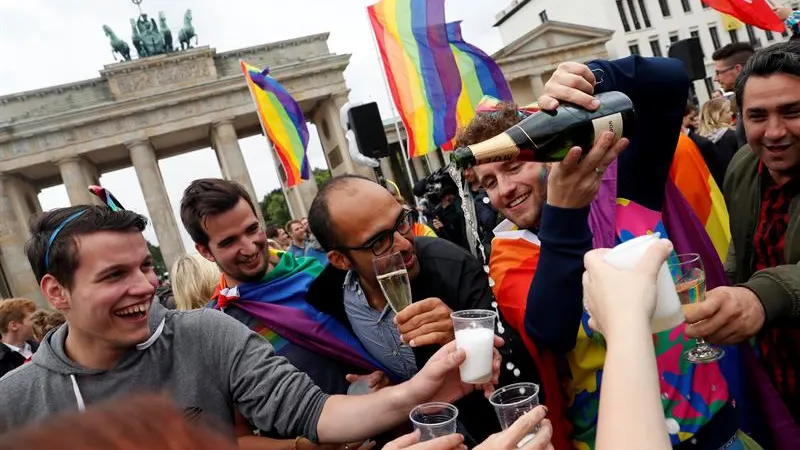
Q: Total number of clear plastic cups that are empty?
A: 2